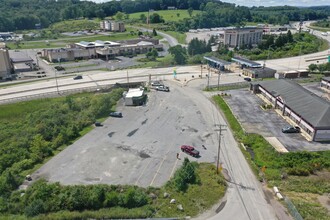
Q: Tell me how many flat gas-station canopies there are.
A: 2